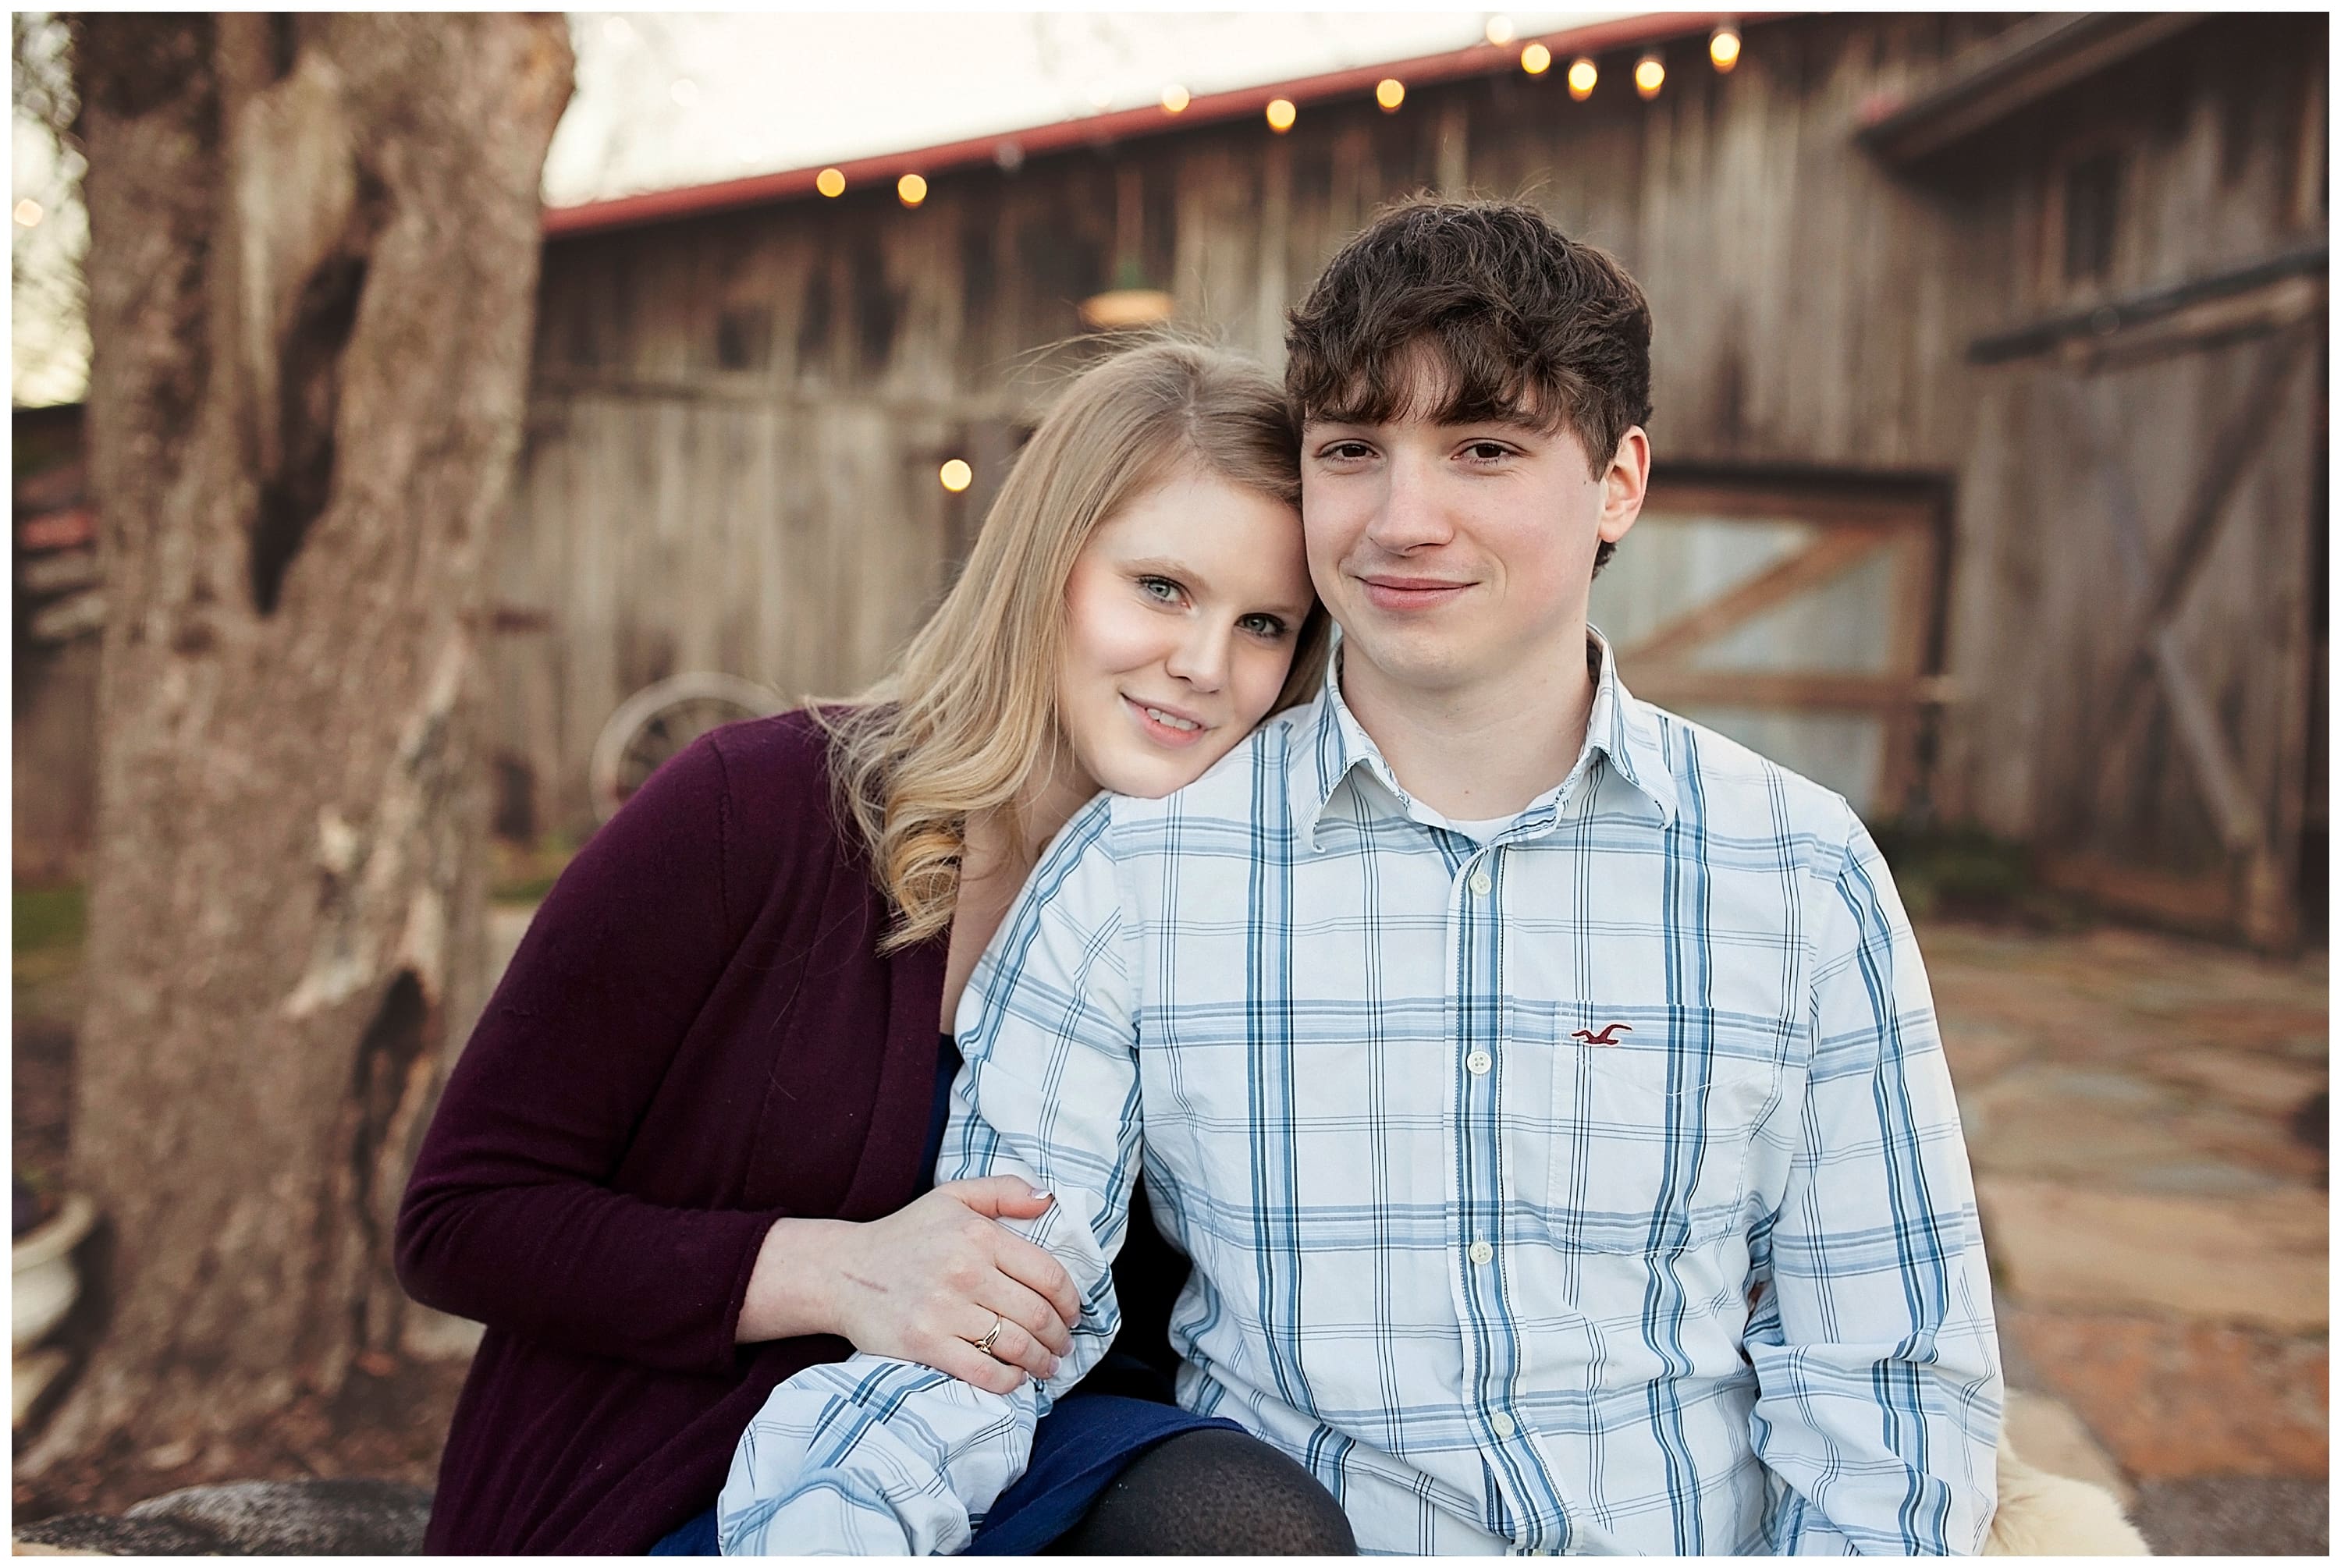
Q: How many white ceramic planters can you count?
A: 1